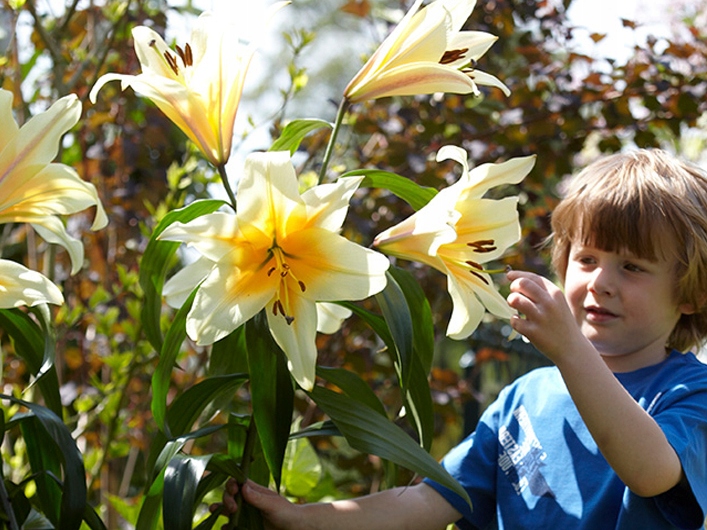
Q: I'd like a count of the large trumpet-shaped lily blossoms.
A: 6